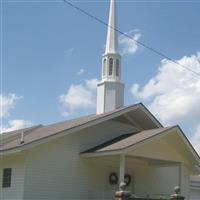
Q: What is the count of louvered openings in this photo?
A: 3